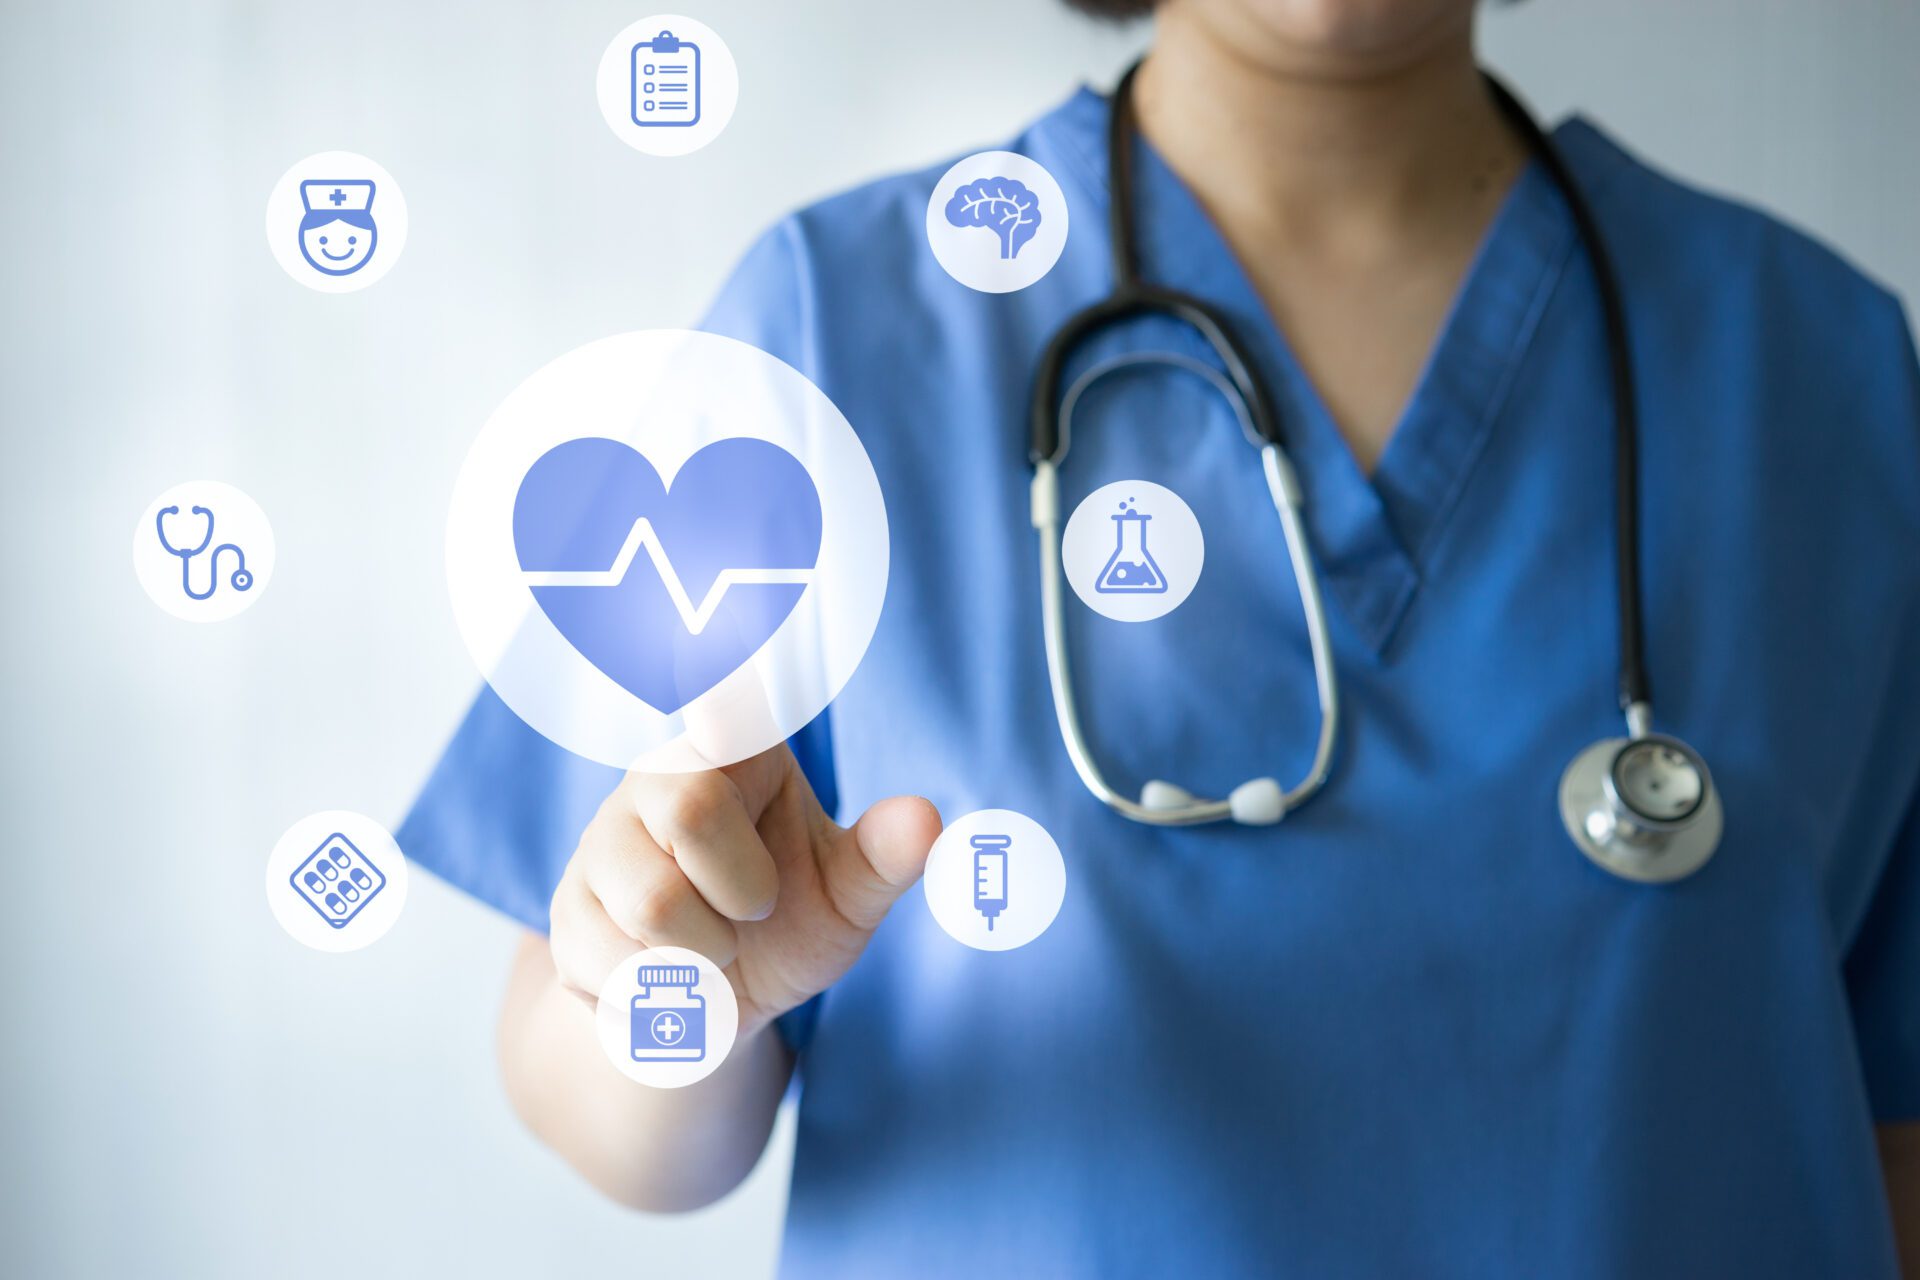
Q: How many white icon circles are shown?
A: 9